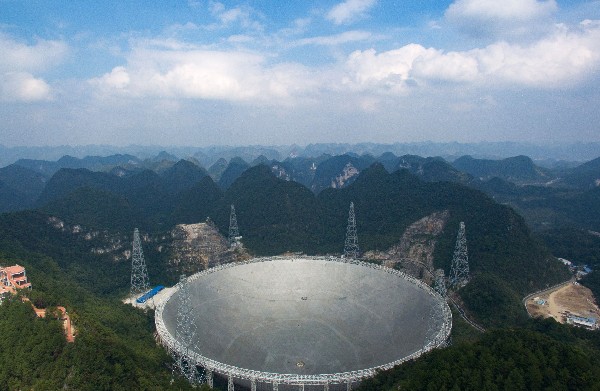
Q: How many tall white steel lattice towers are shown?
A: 6